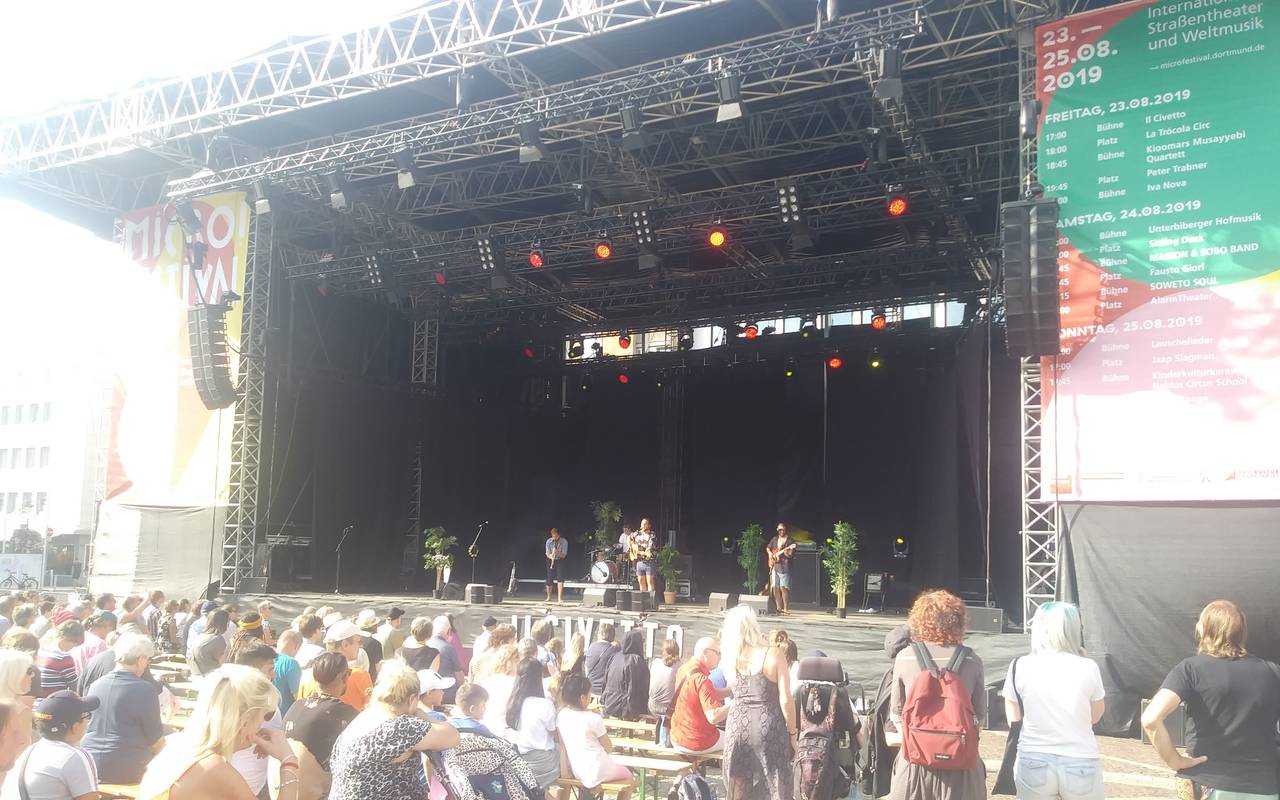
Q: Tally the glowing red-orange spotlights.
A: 12